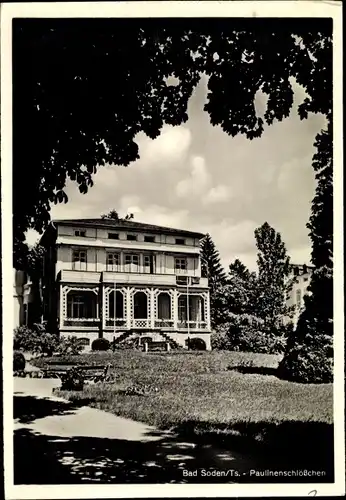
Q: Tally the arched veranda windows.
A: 5